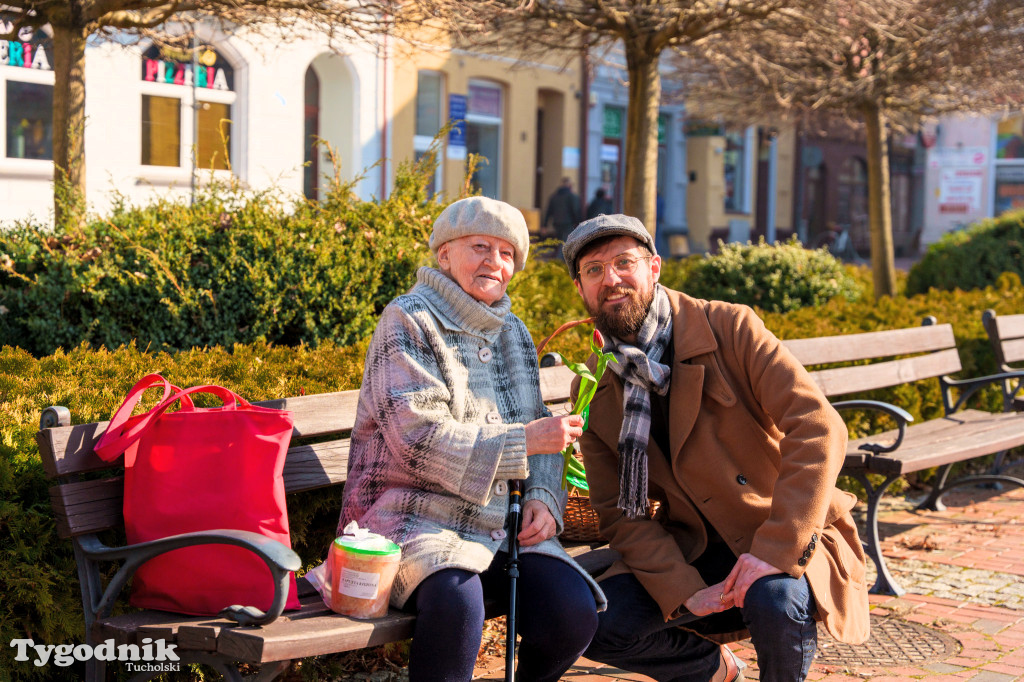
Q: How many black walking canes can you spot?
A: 1